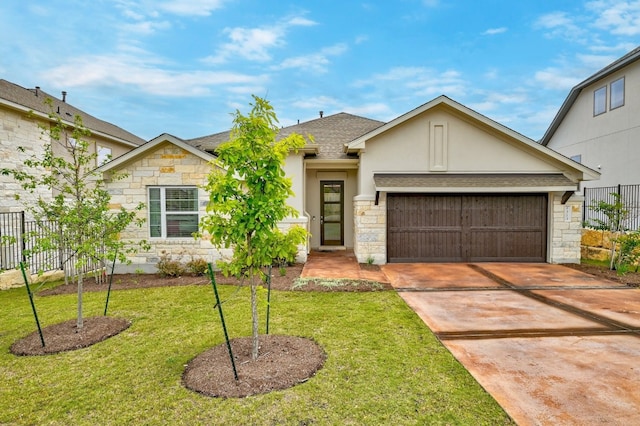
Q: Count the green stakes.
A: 4